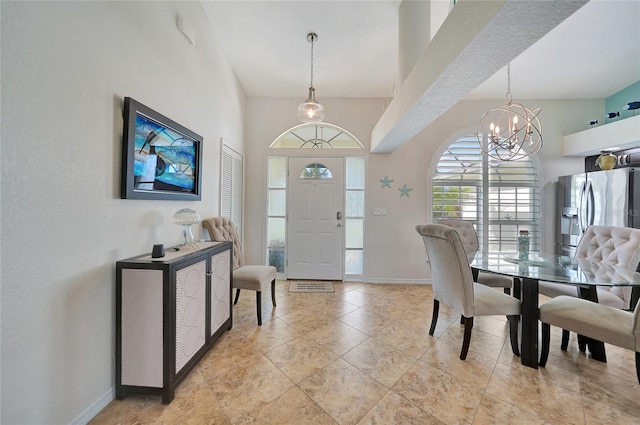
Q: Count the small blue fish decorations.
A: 3